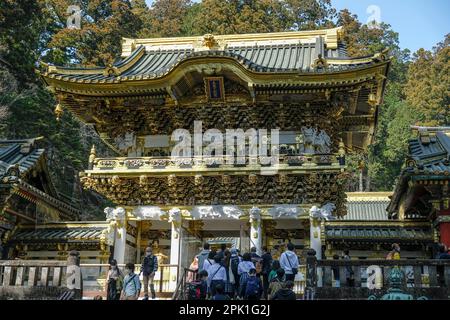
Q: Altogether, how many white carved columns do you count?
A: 4